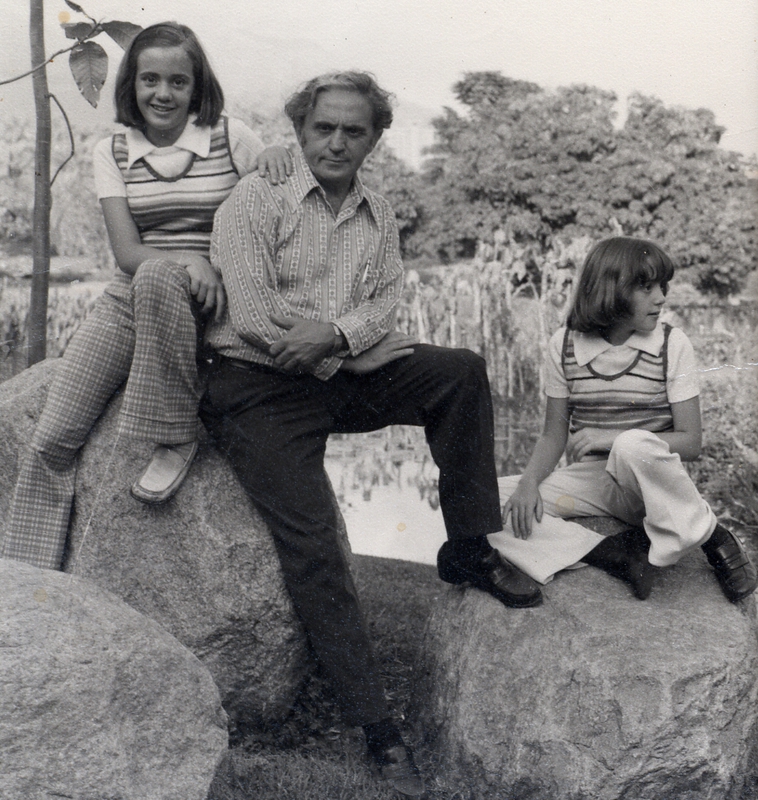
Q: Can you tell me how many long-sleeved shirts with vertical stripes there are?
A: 1